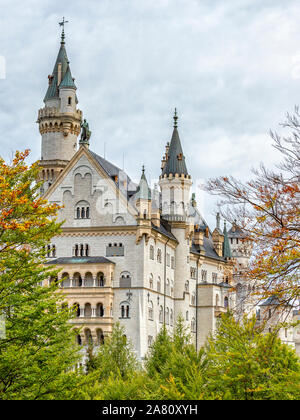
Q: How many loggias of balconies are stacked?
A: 3